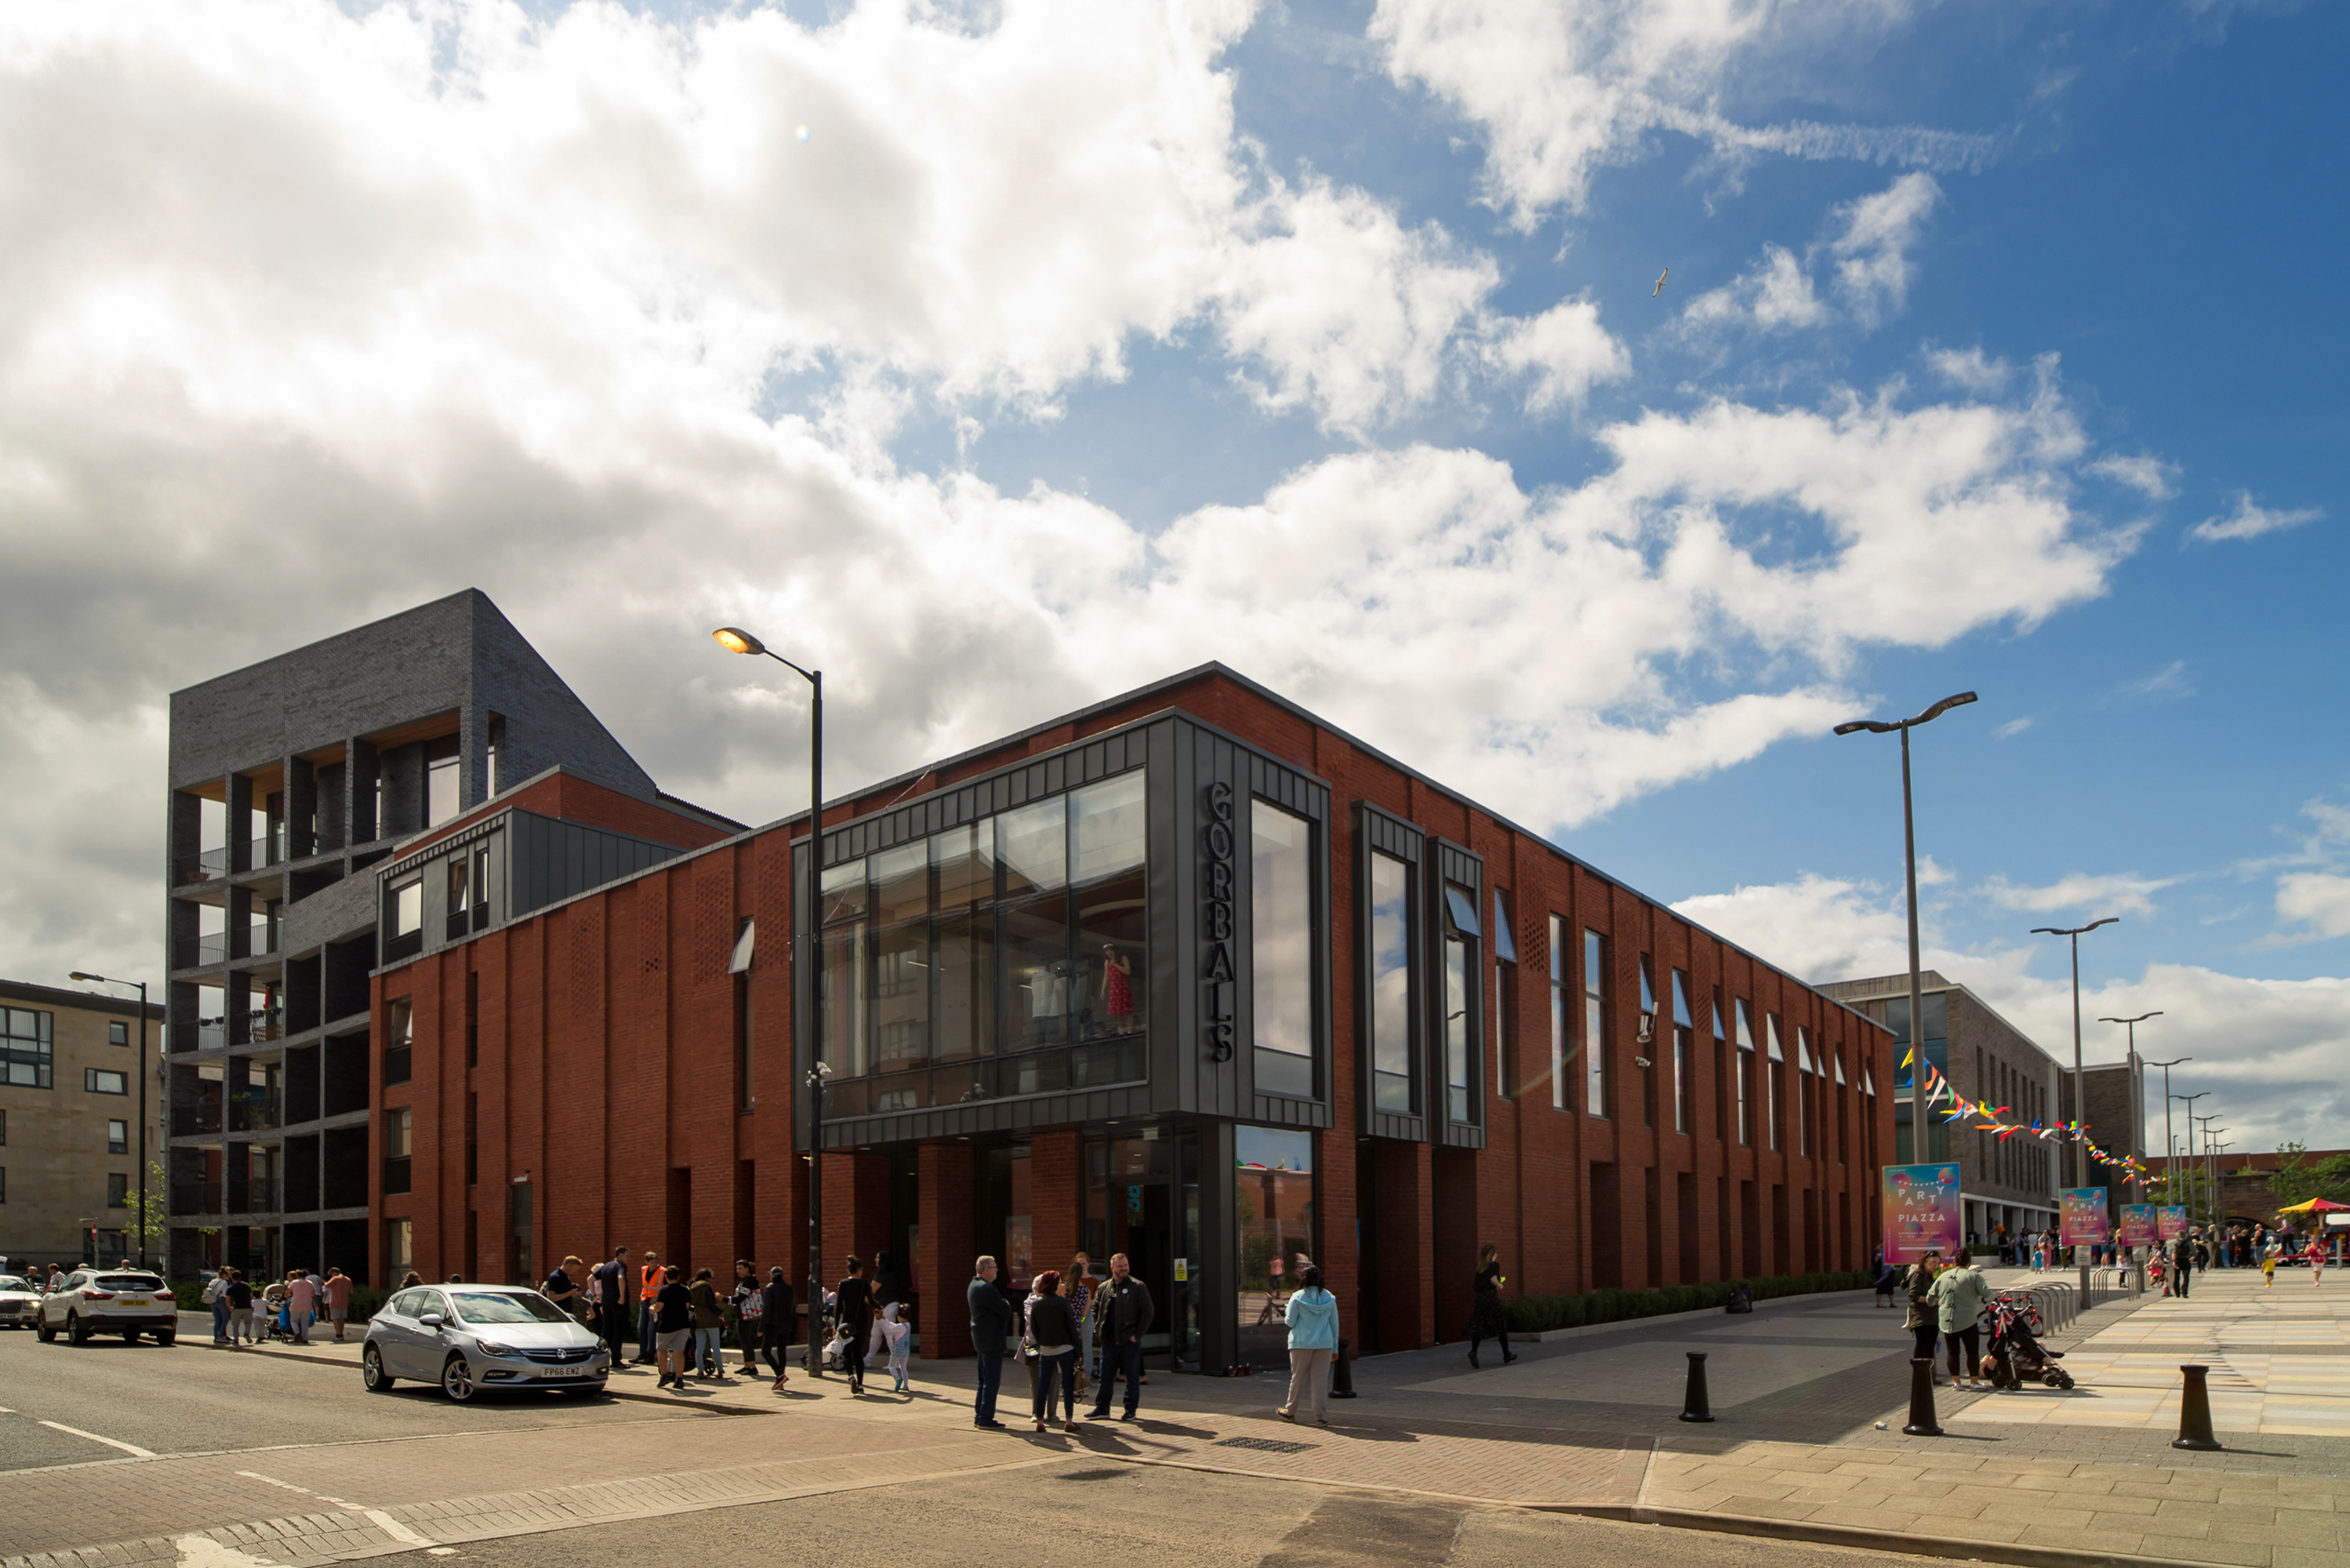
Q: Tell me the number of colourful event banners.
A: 4